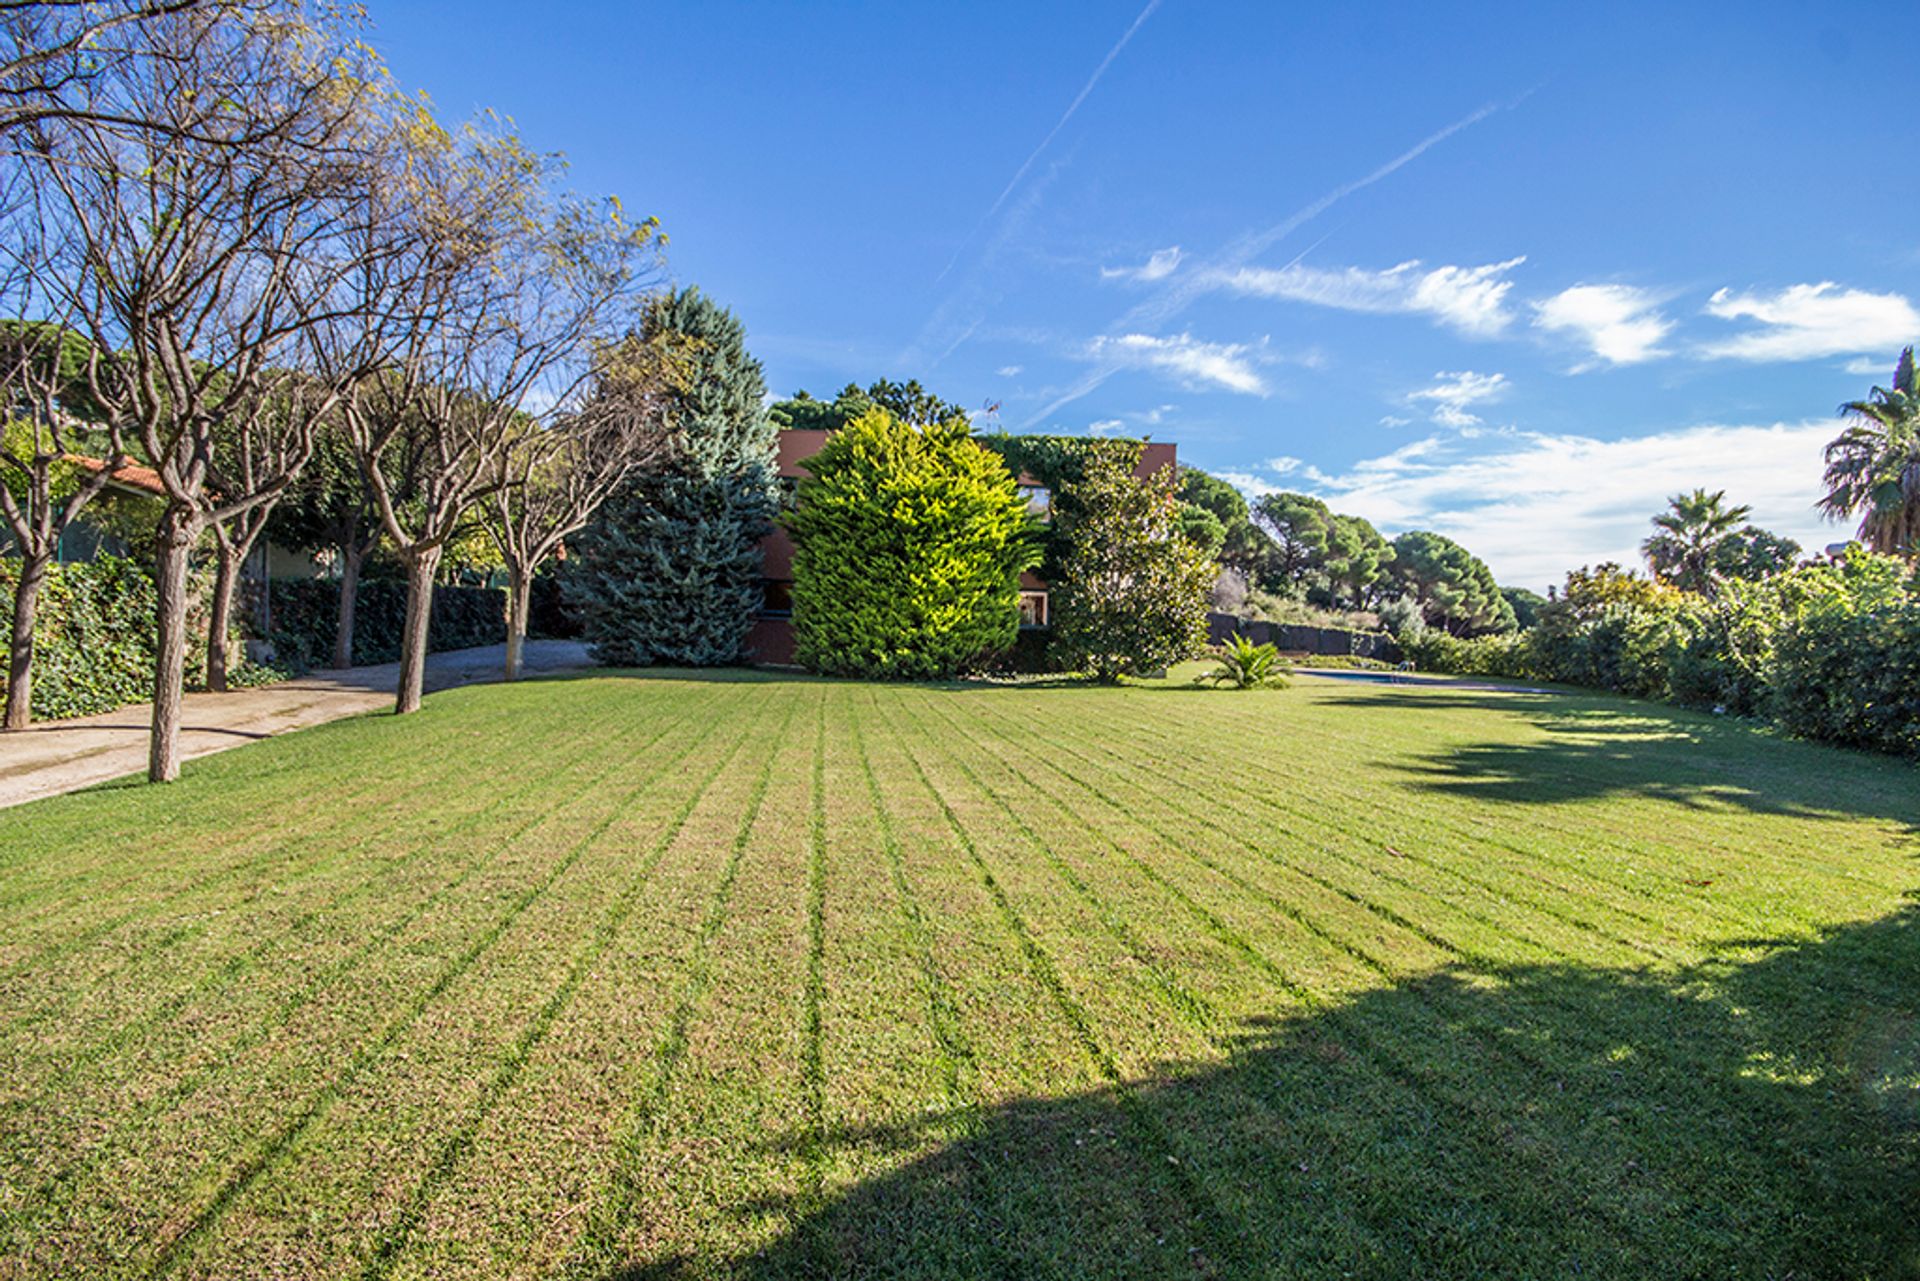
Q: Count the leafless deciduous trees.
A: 6